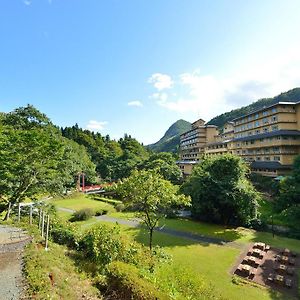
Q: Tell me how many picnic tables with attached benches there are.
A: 8